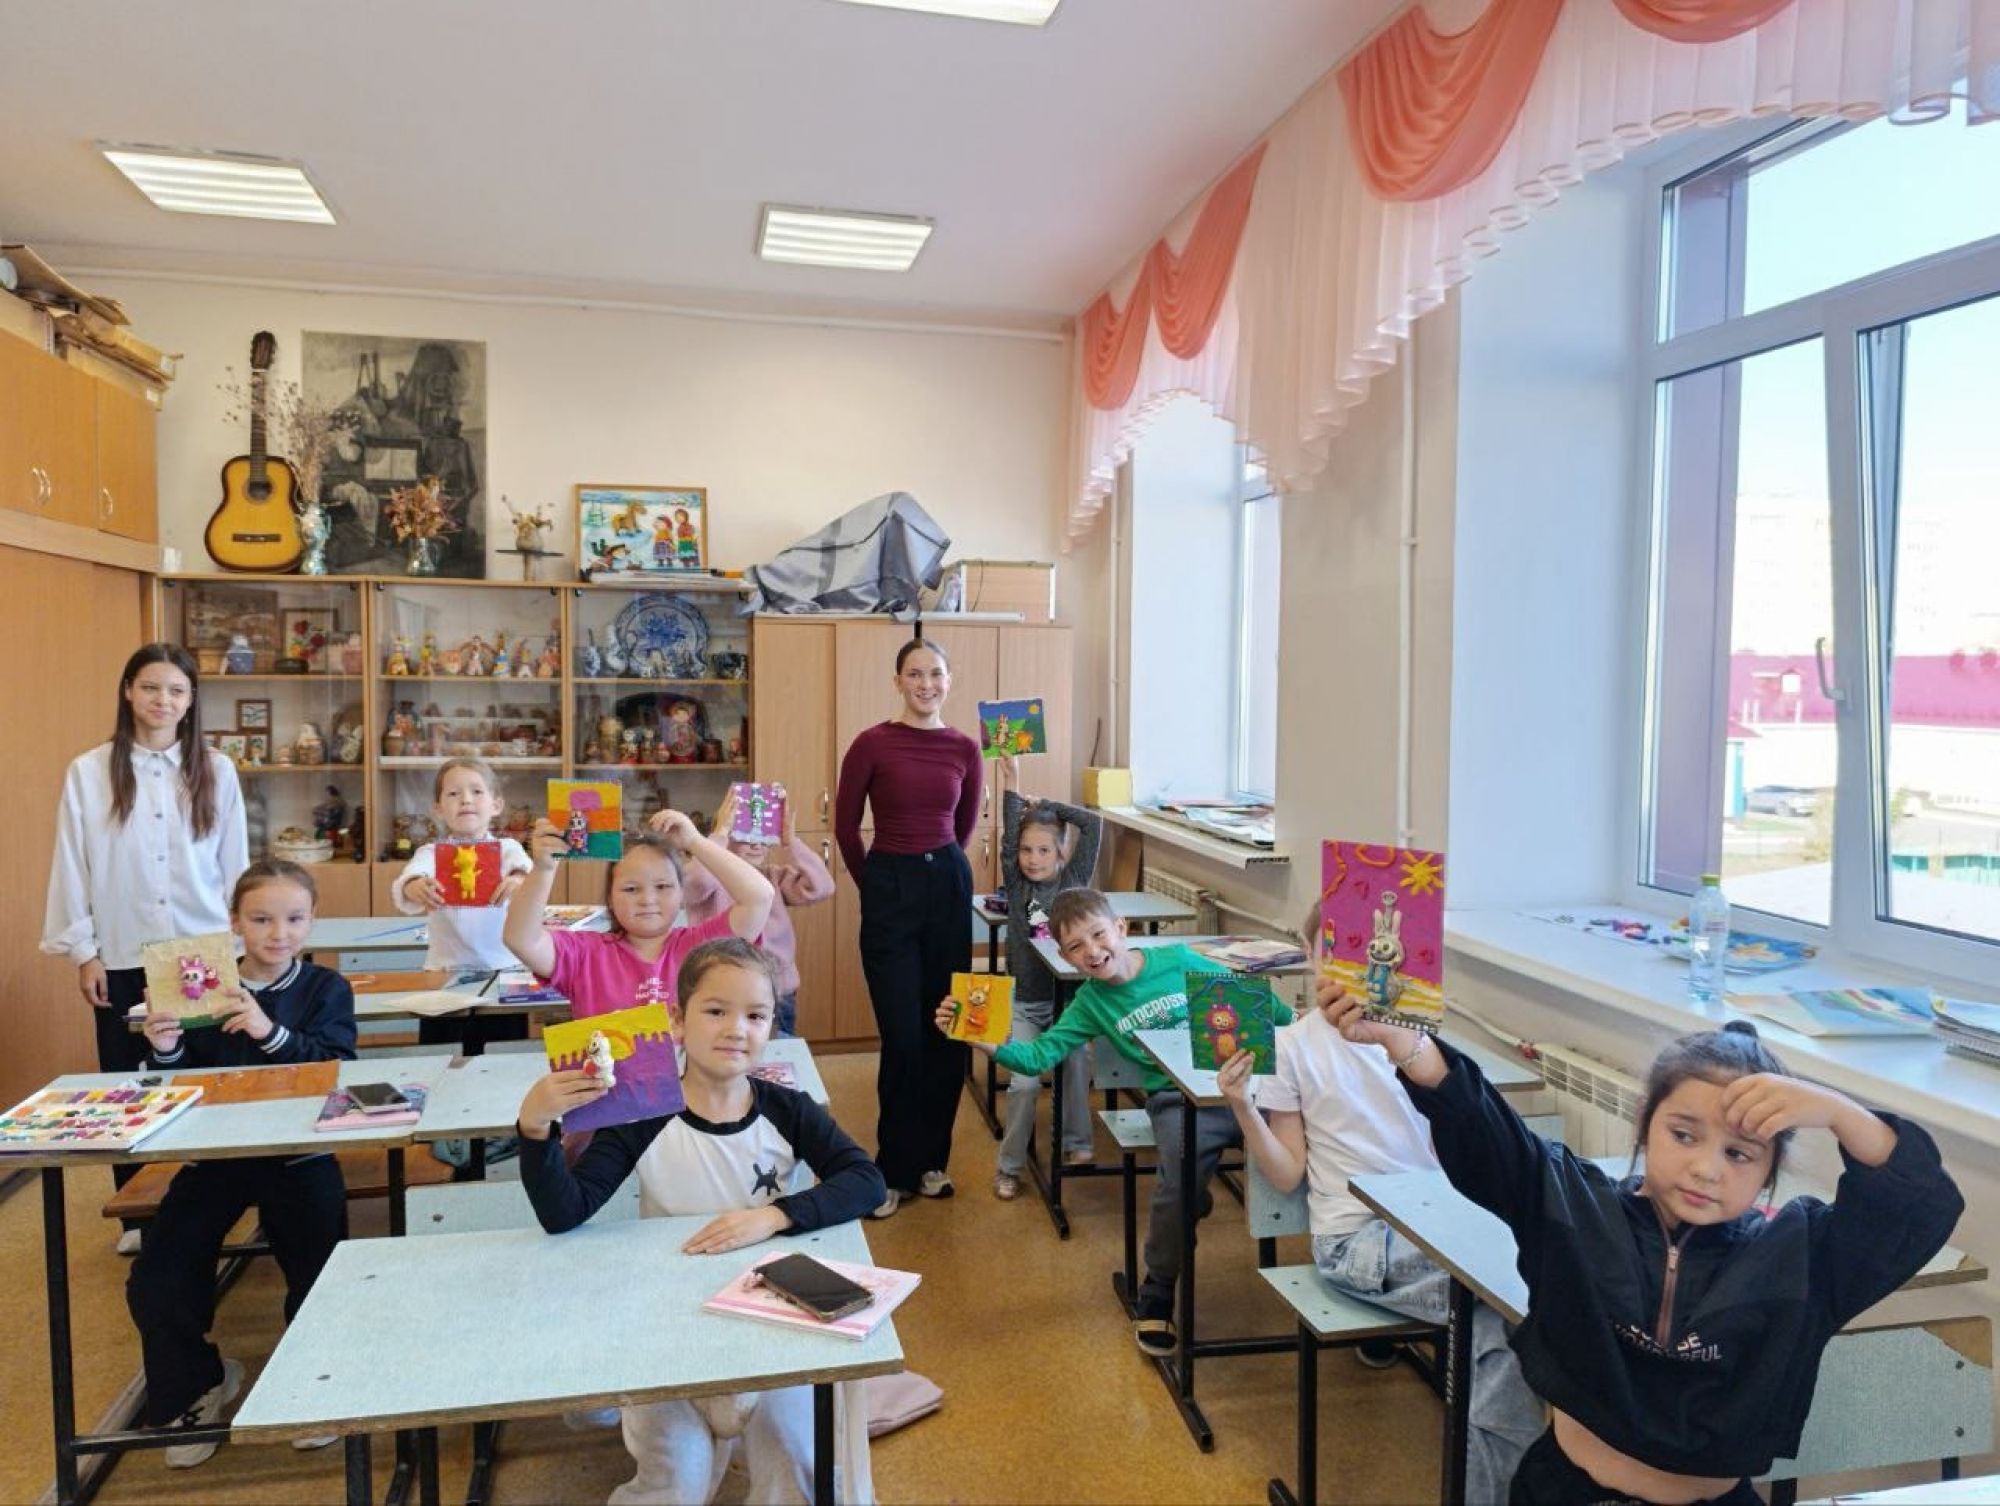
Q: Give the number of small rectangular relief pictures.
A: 9